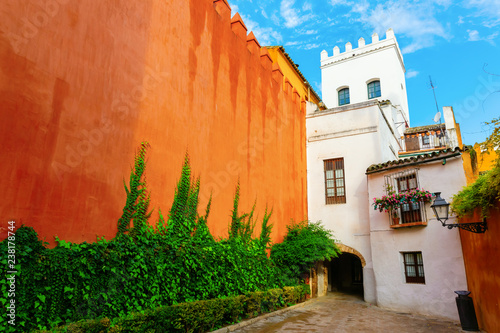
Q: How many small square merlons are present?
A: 6